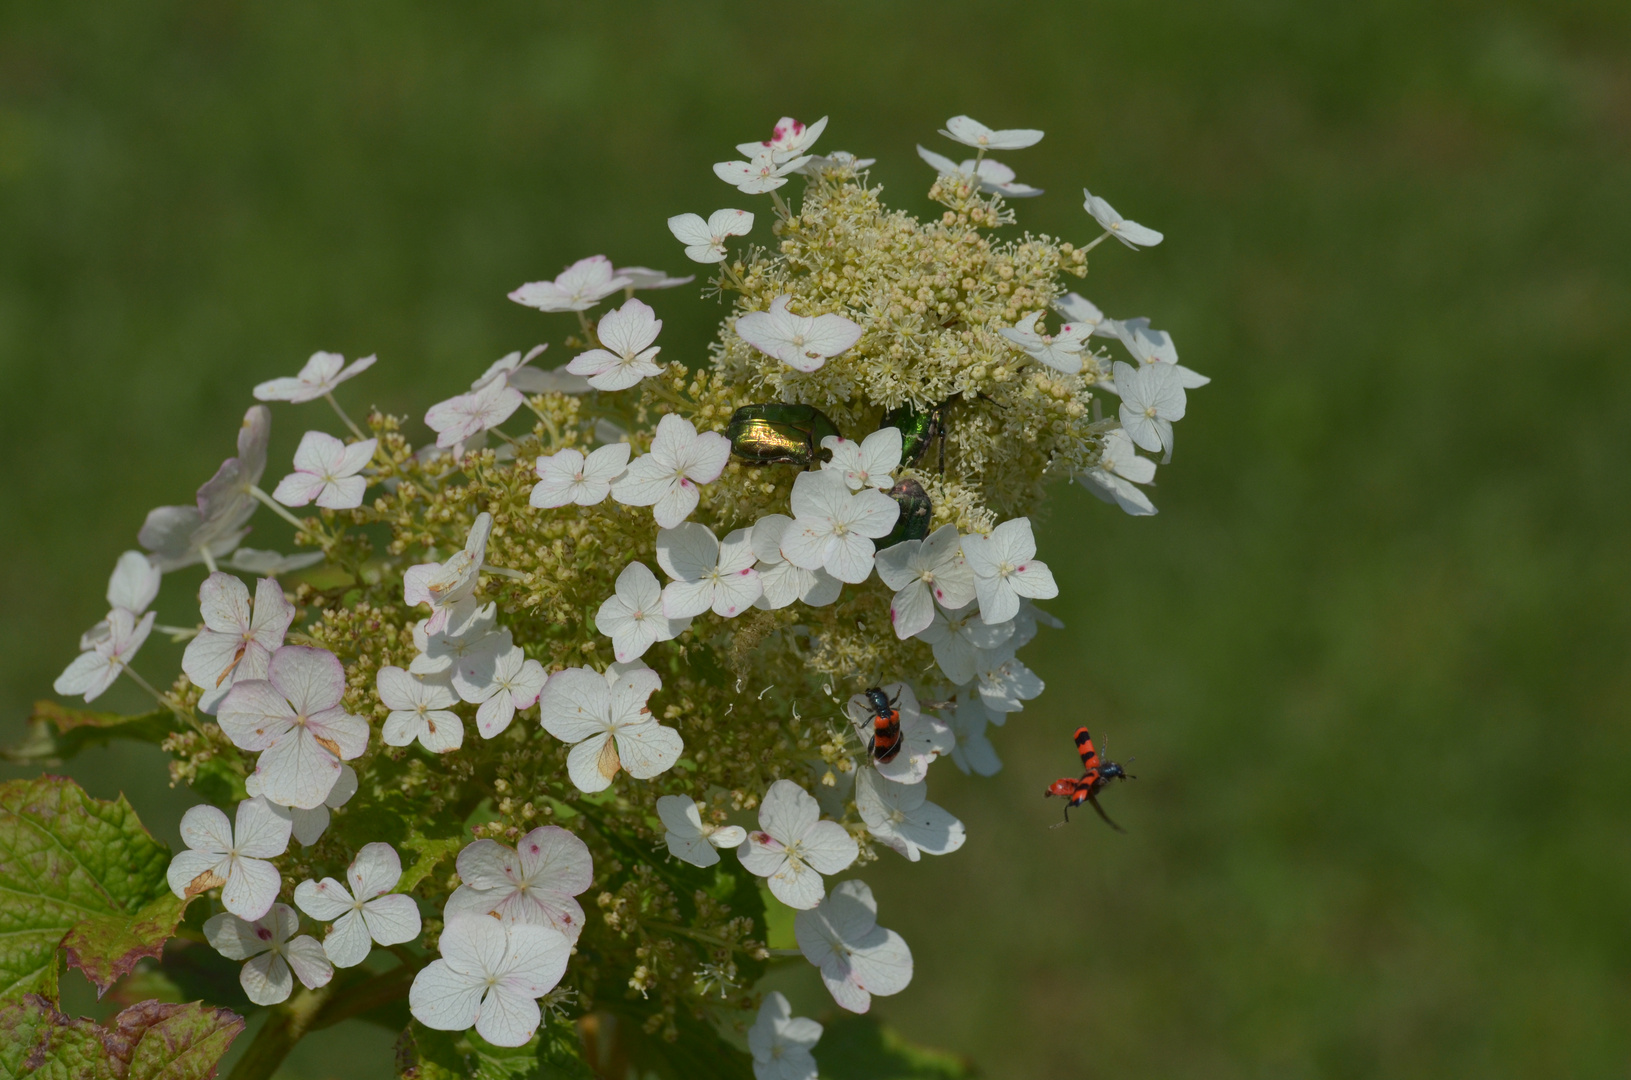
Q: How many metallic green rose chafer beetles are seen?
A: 3